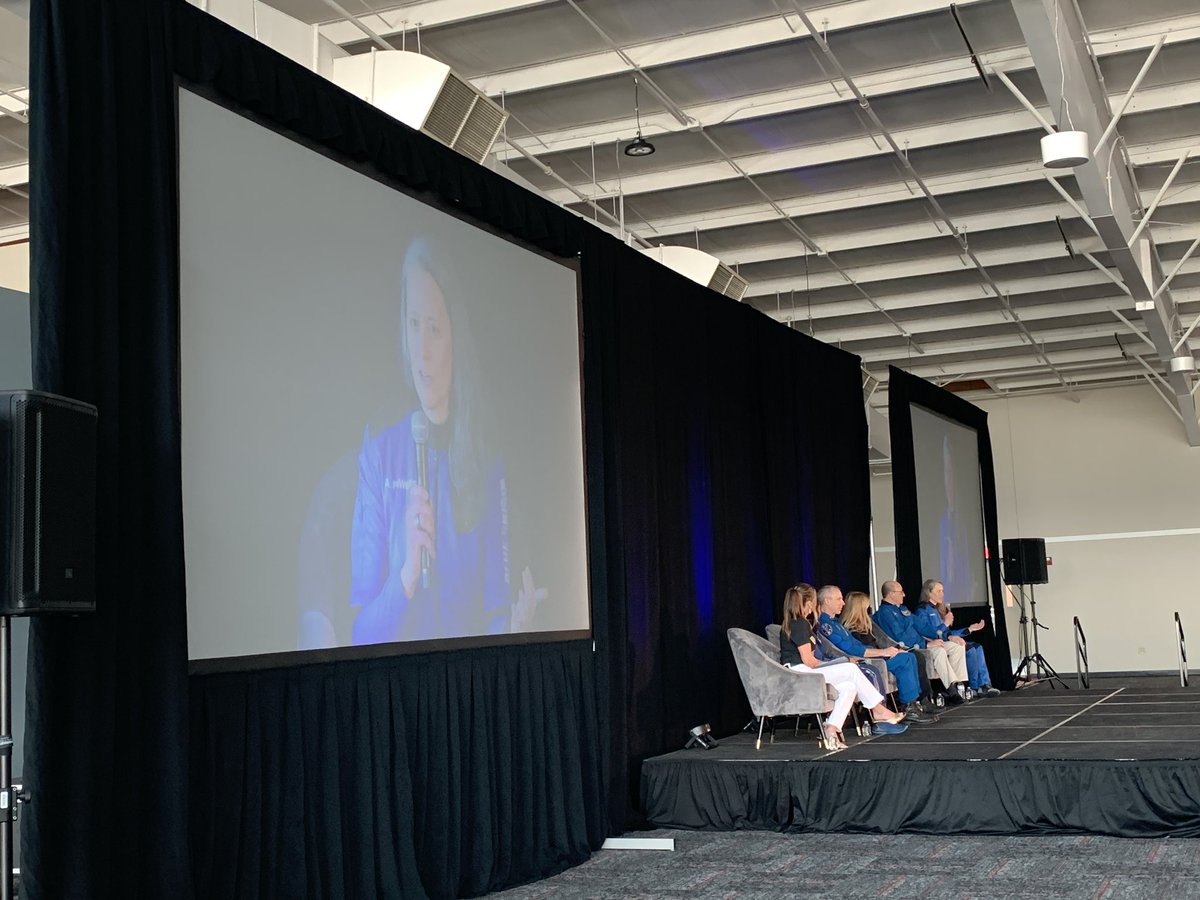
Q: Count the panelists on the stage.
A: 5